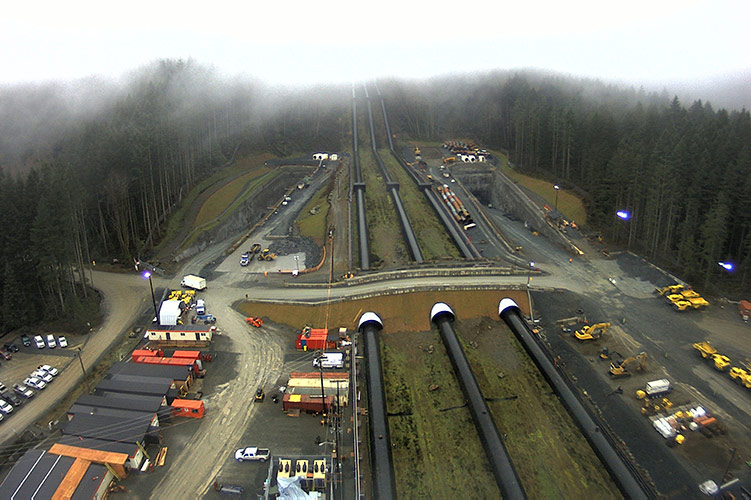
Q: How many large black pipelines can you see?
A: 3